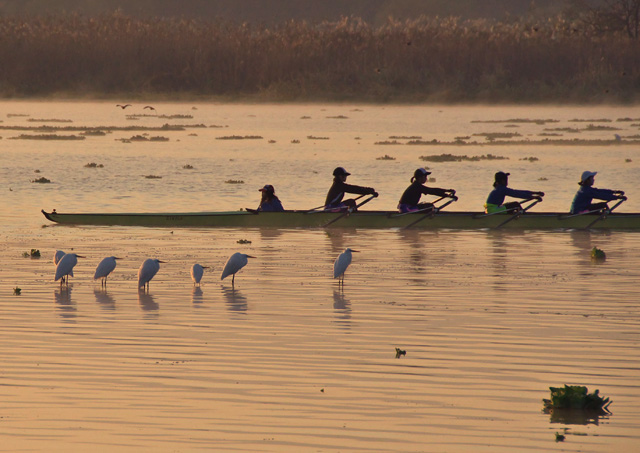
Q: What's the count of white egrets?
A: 7